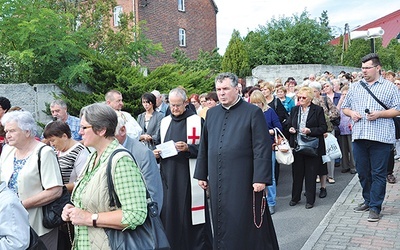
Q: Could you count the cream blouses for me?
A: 1